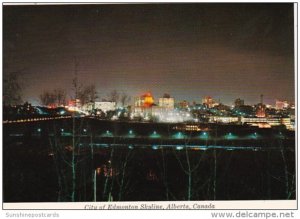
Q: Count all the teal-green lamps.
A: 11